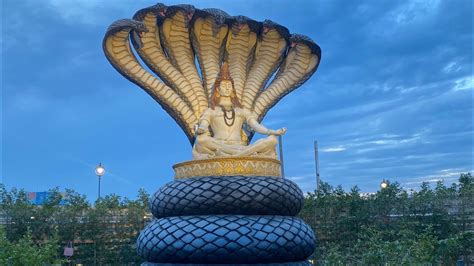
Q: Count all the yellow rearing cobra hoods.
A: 7